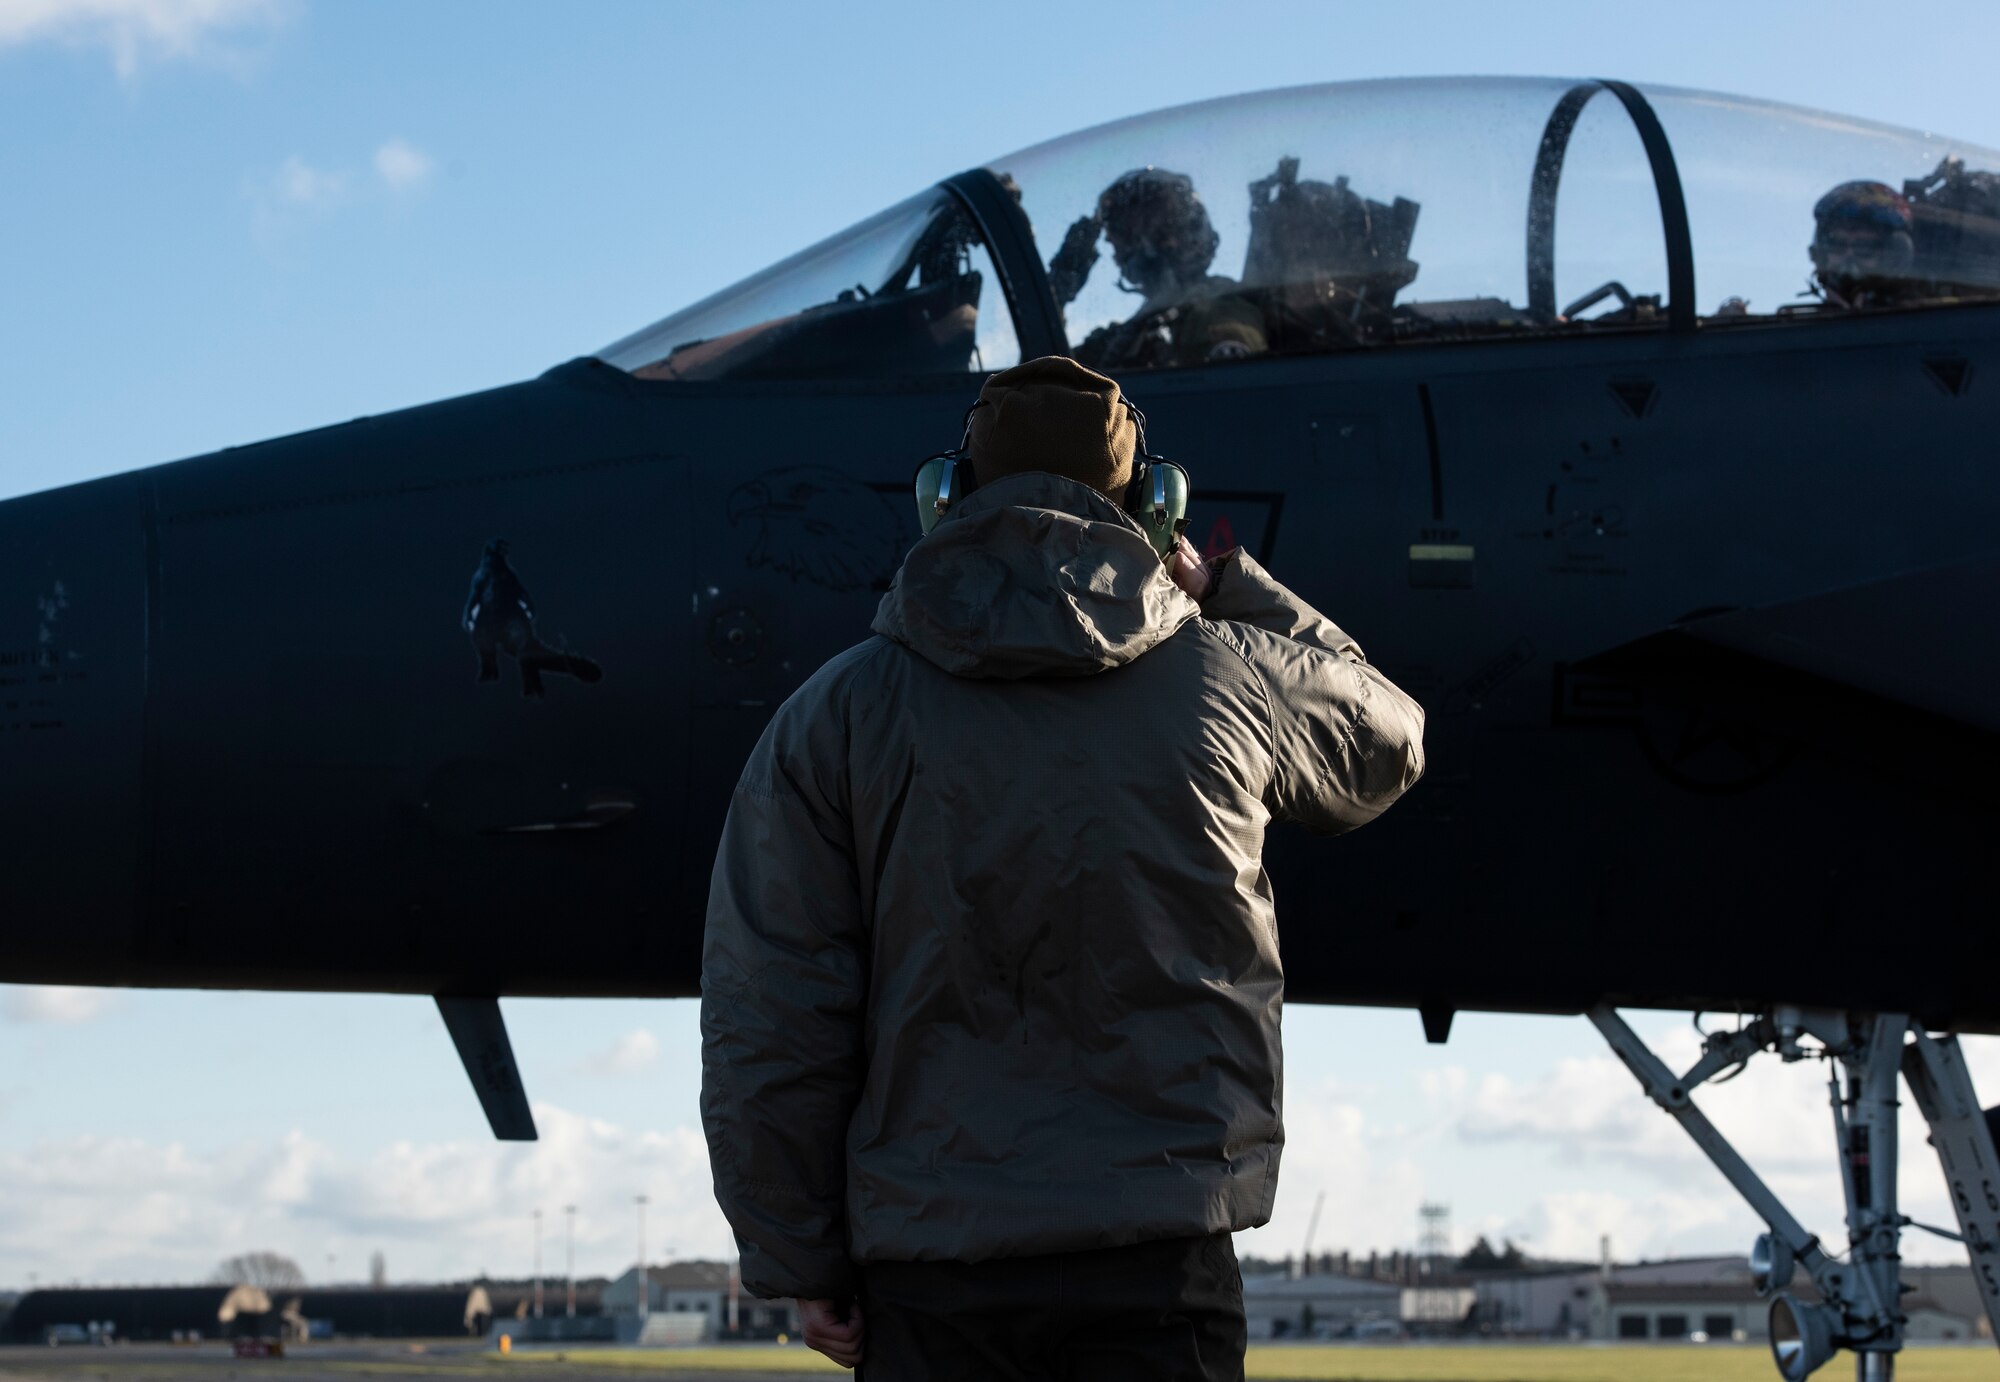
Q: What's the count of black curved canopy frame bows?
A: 2